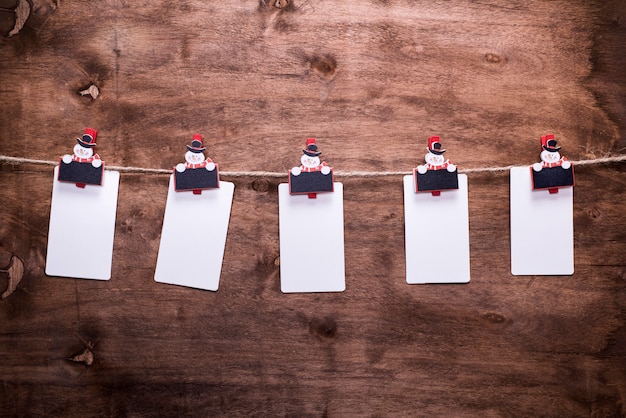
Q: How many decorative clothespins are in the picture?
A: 5